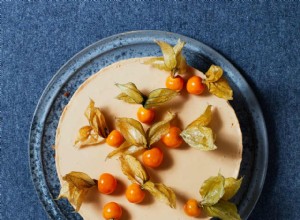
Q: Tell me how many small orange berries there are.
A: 10